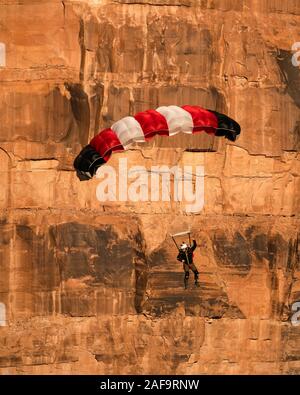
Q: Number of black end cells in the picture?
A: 2